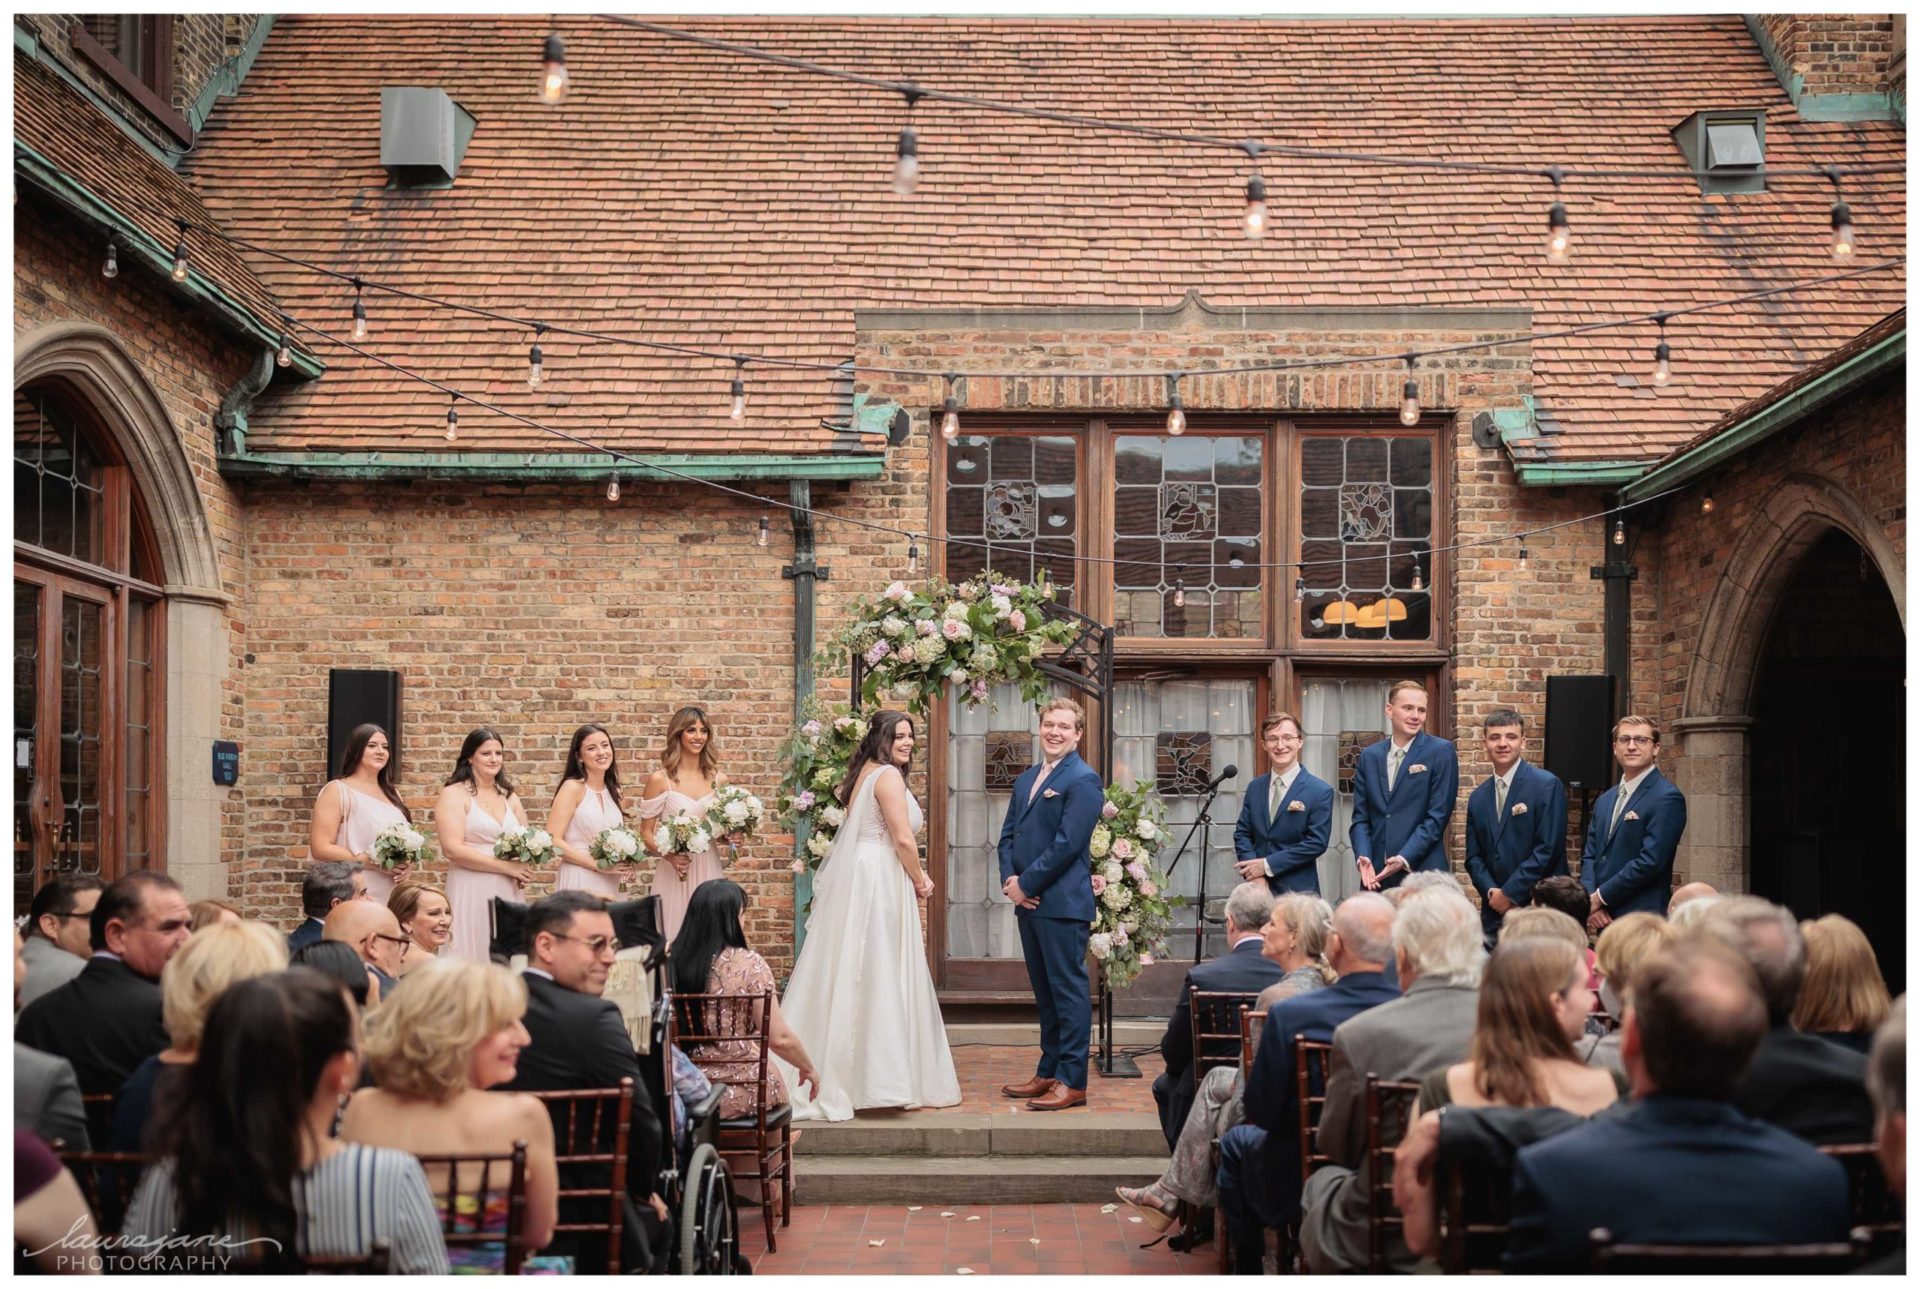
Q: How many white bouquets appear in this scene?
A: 5